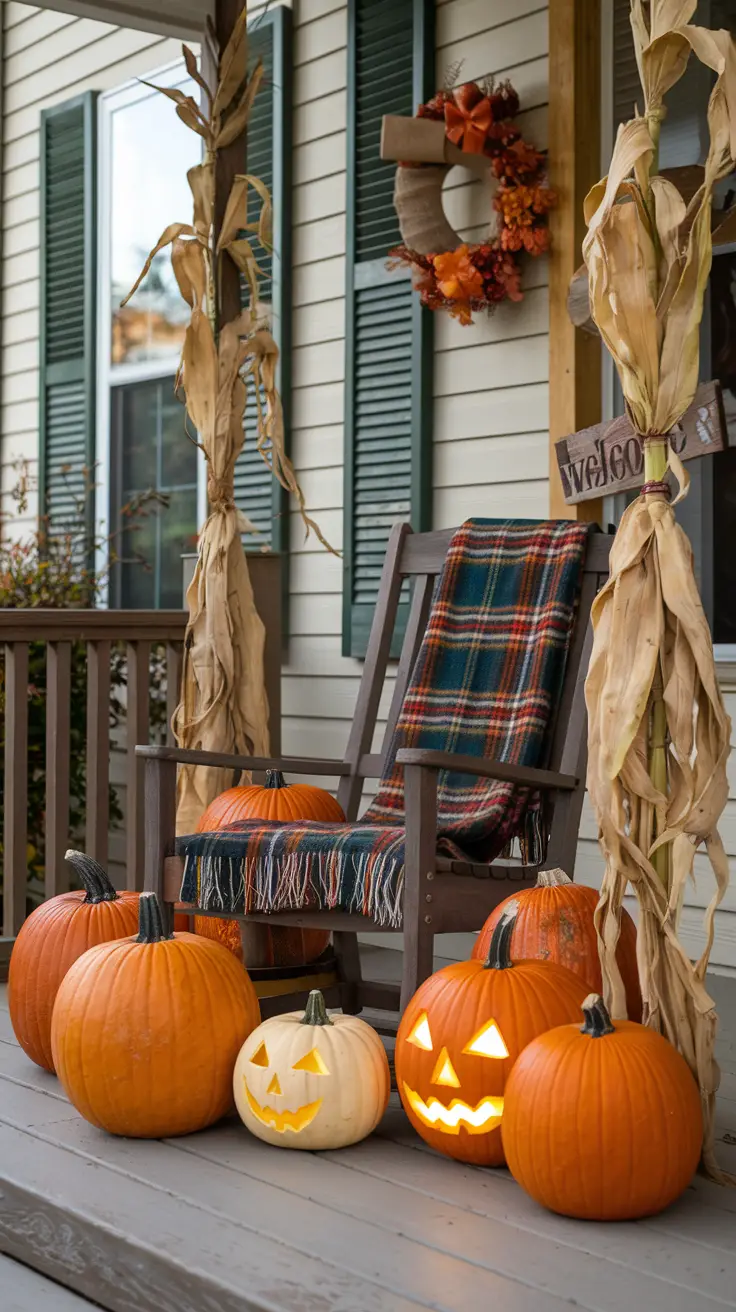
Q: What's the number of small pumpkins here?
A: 1